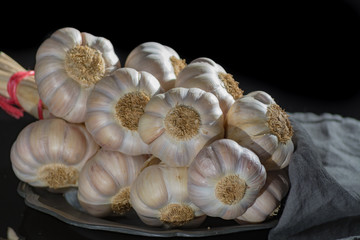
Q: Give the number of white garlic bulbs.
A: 11